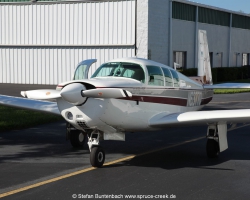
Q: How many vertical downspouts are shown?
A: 3